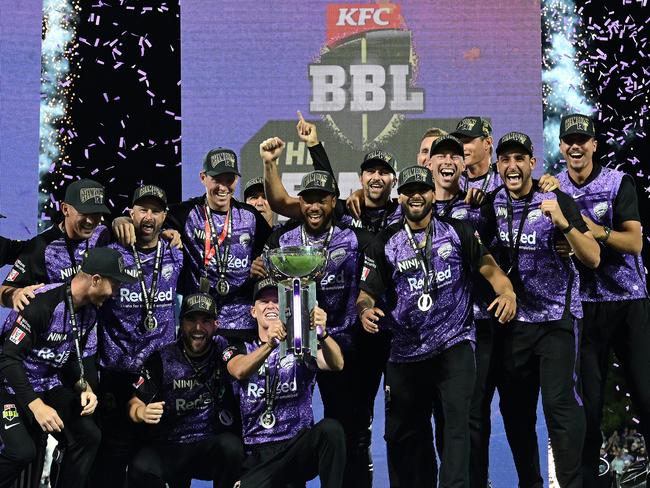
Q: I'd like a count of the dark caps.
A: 14